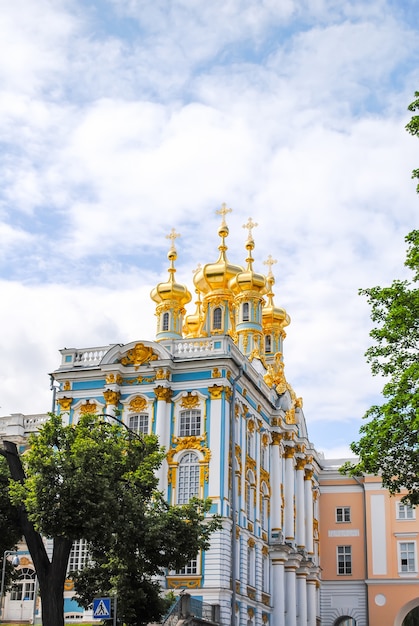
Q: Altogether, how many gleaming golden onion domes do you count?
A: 5